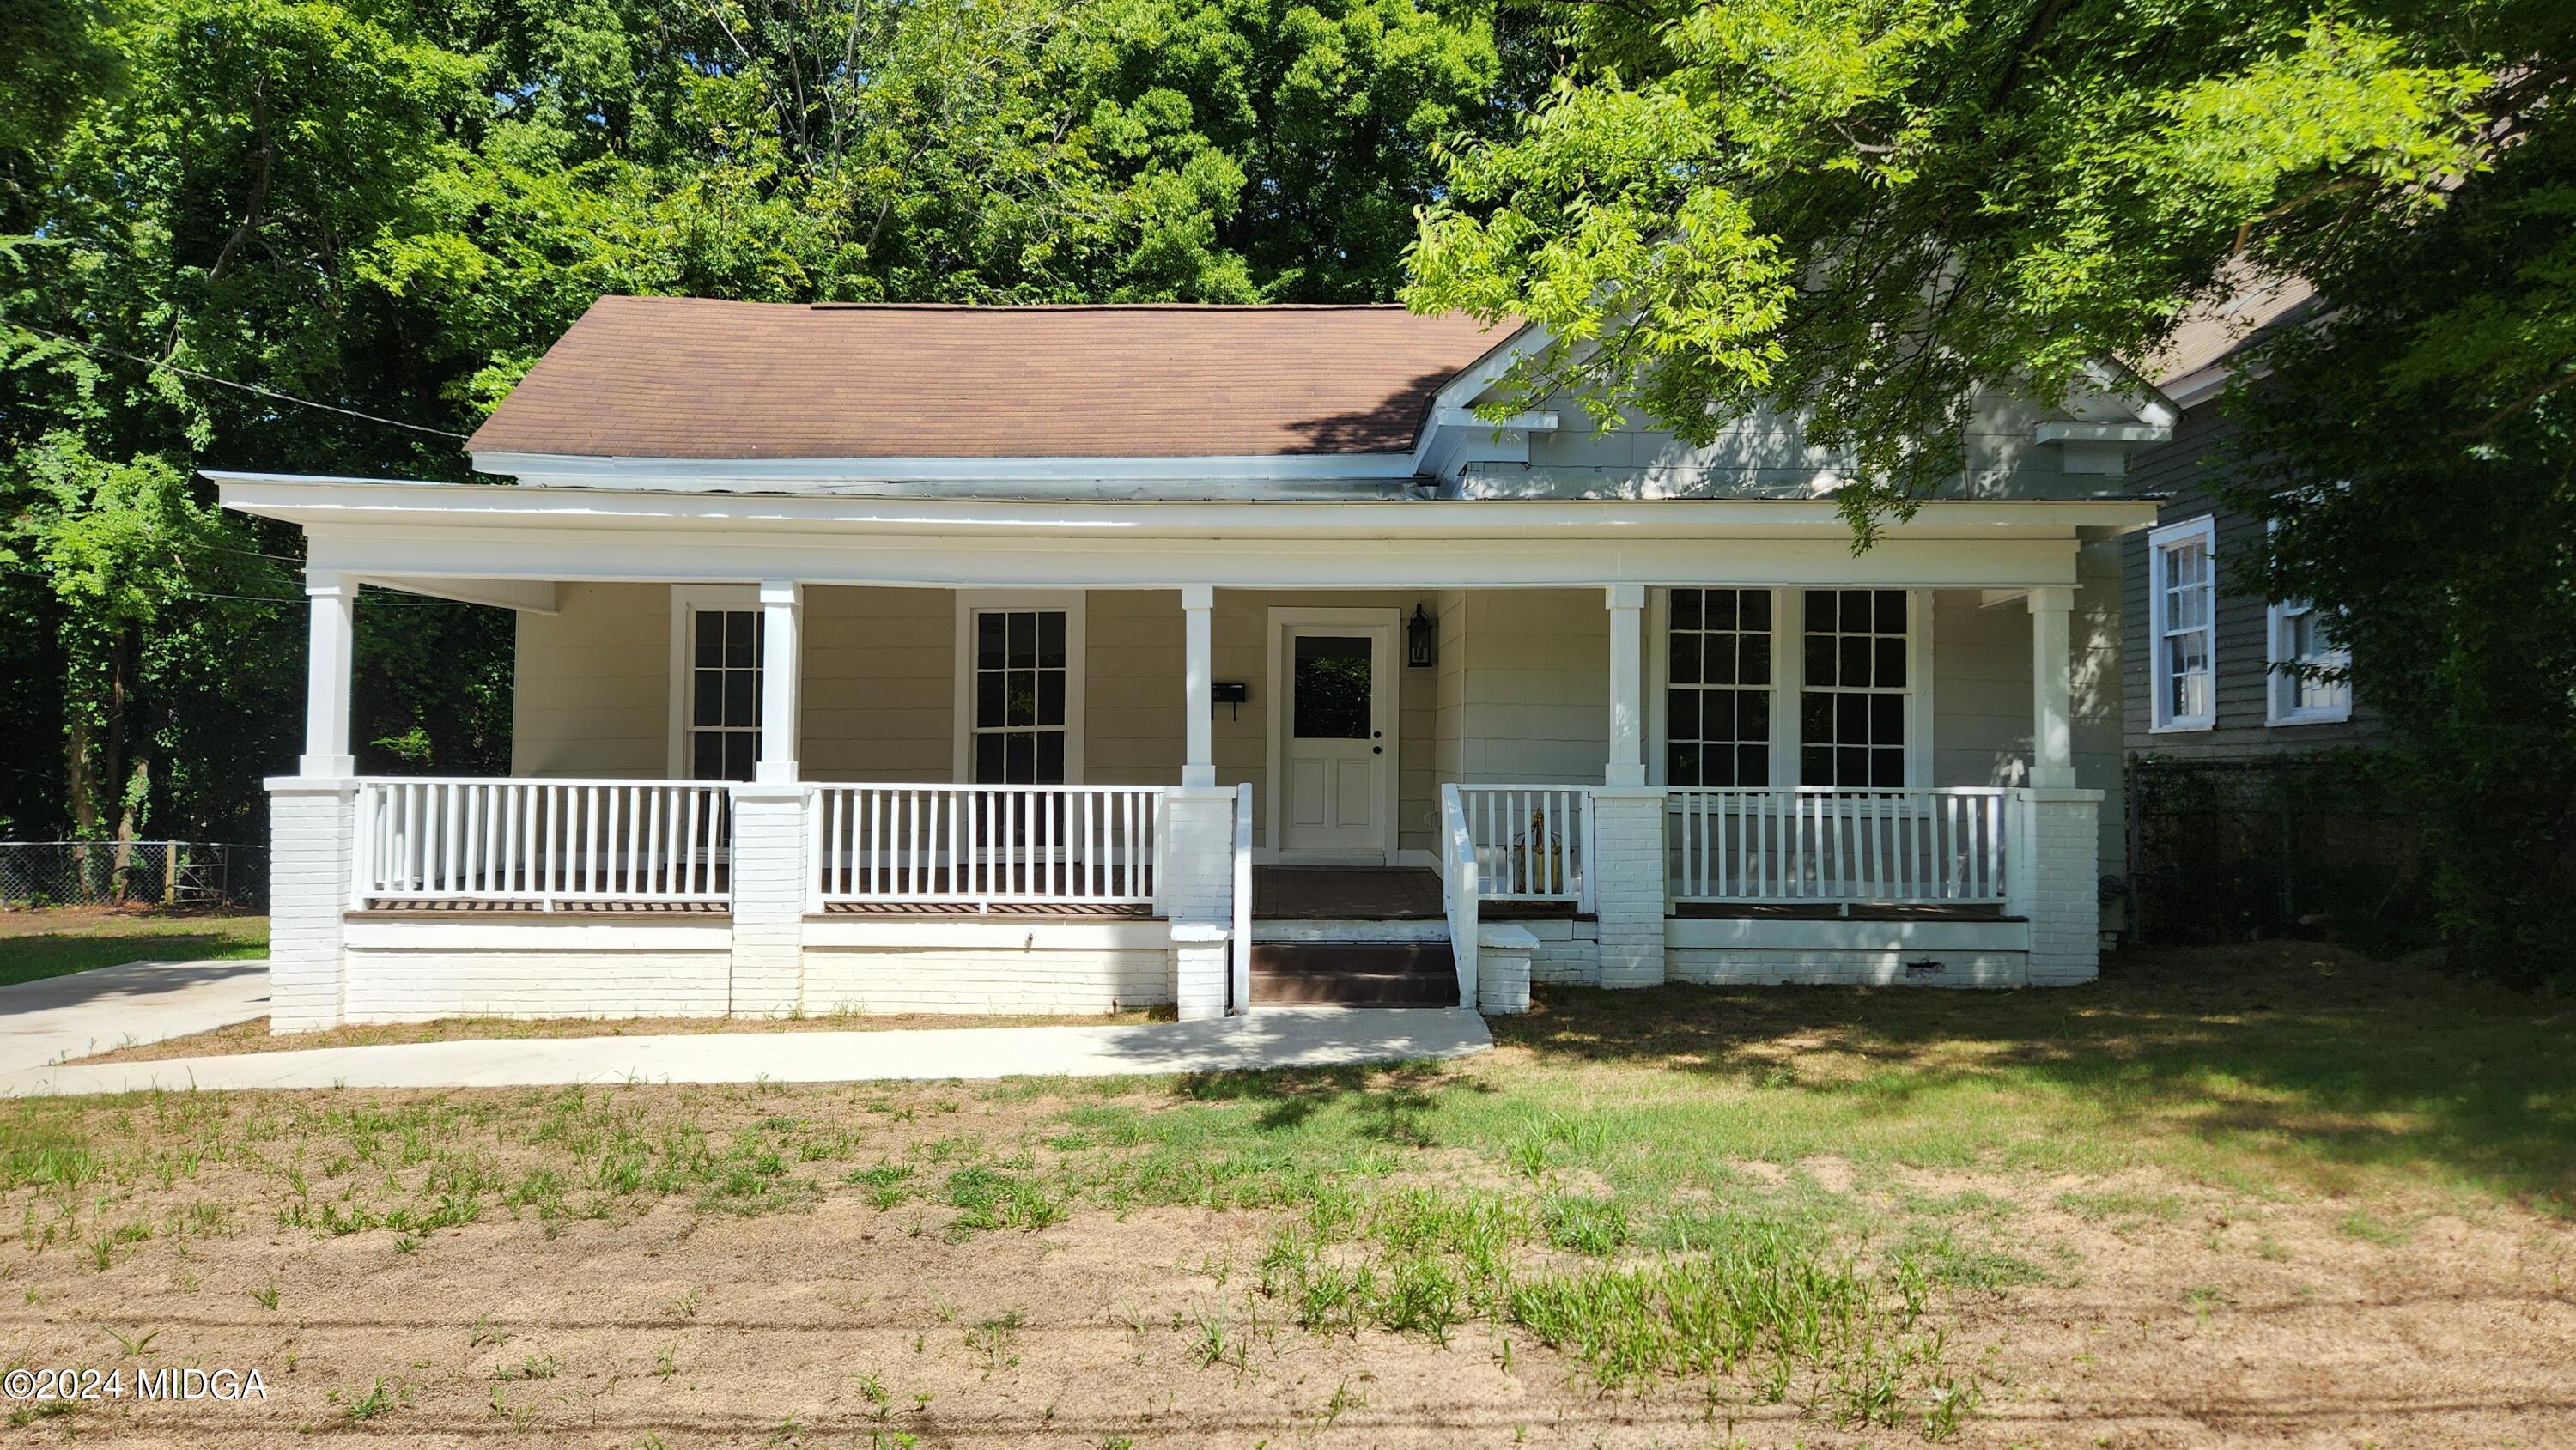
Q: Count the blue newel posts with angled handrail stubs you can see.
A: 0